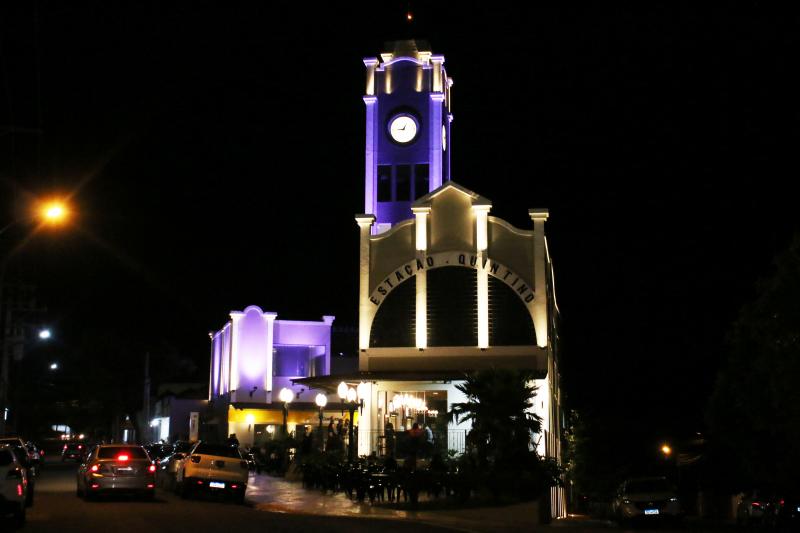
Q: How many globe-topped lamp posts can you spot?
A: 3